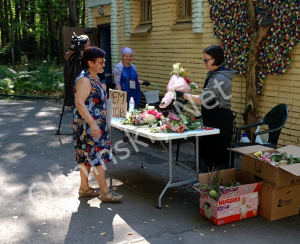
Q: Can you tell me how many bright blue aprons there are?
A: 1